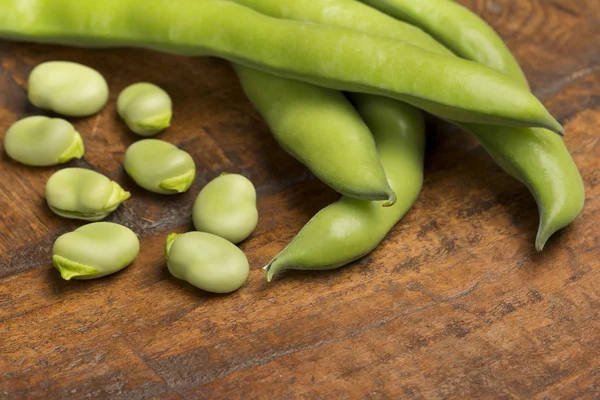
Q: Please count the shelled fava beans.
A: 8